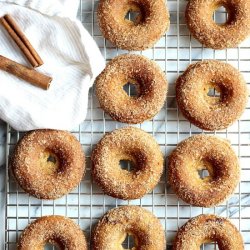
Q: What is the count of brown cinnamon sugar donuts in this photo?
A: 10